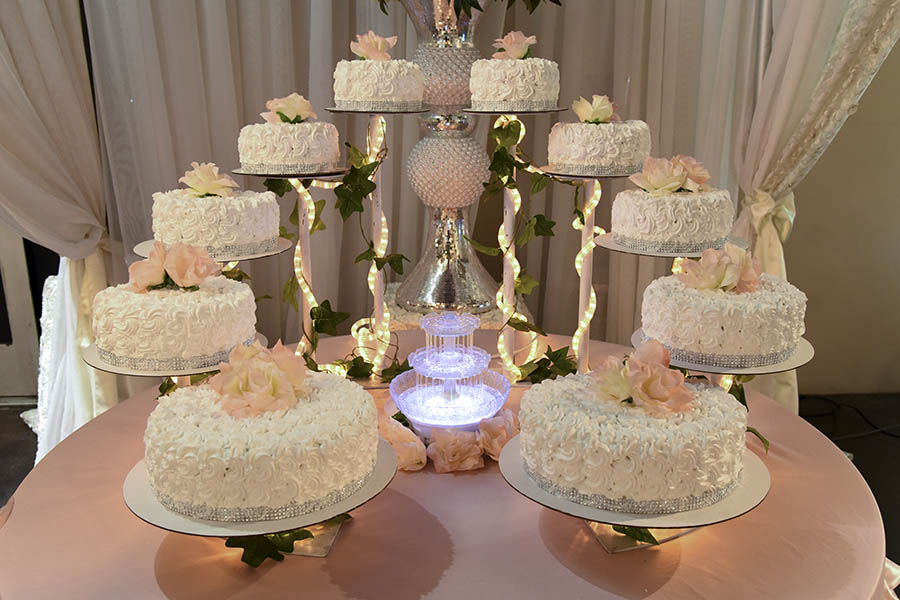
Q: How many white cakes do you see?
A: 10